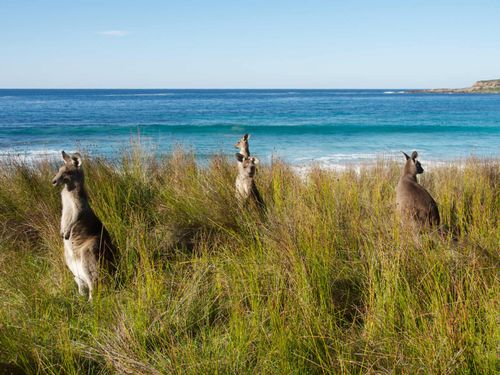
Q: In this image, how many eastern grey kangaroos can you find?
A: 4